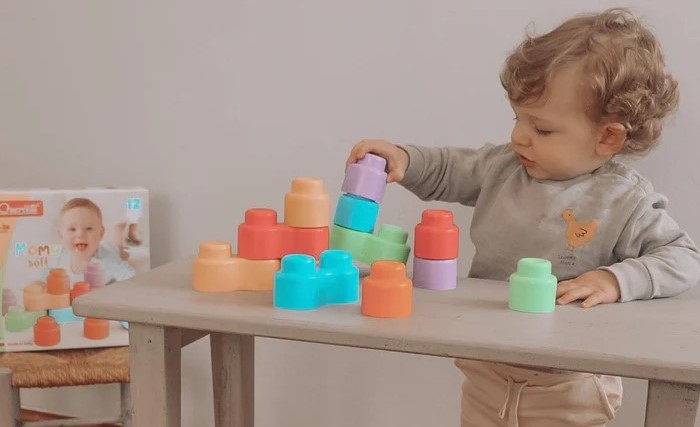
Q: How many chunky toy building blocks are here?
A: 11